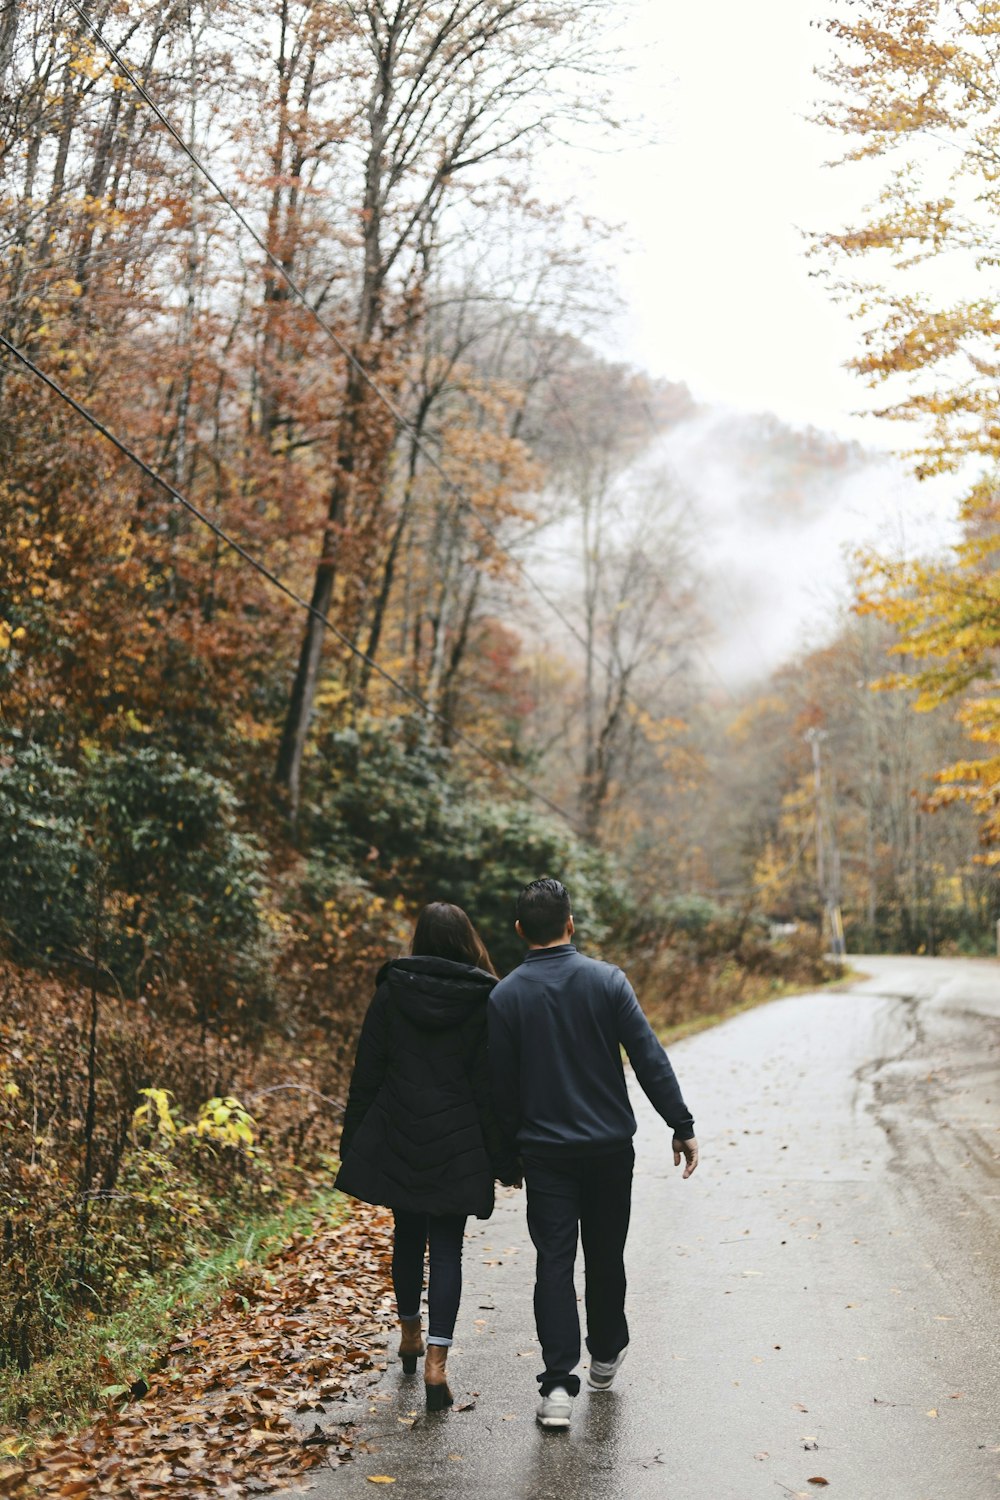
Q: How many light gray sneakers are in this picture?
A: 2